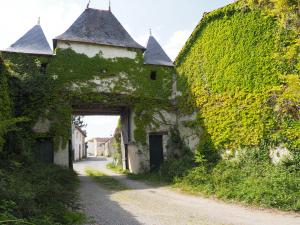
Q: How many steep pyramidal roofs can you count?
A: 3